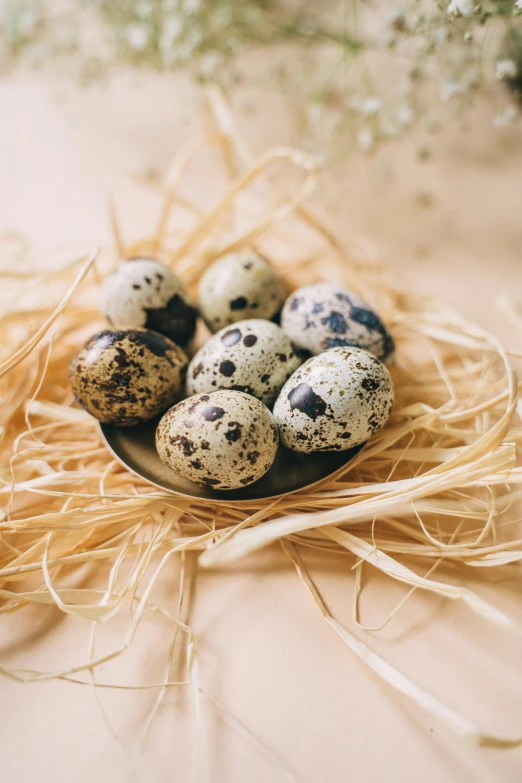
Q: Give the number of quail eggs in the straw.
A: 7